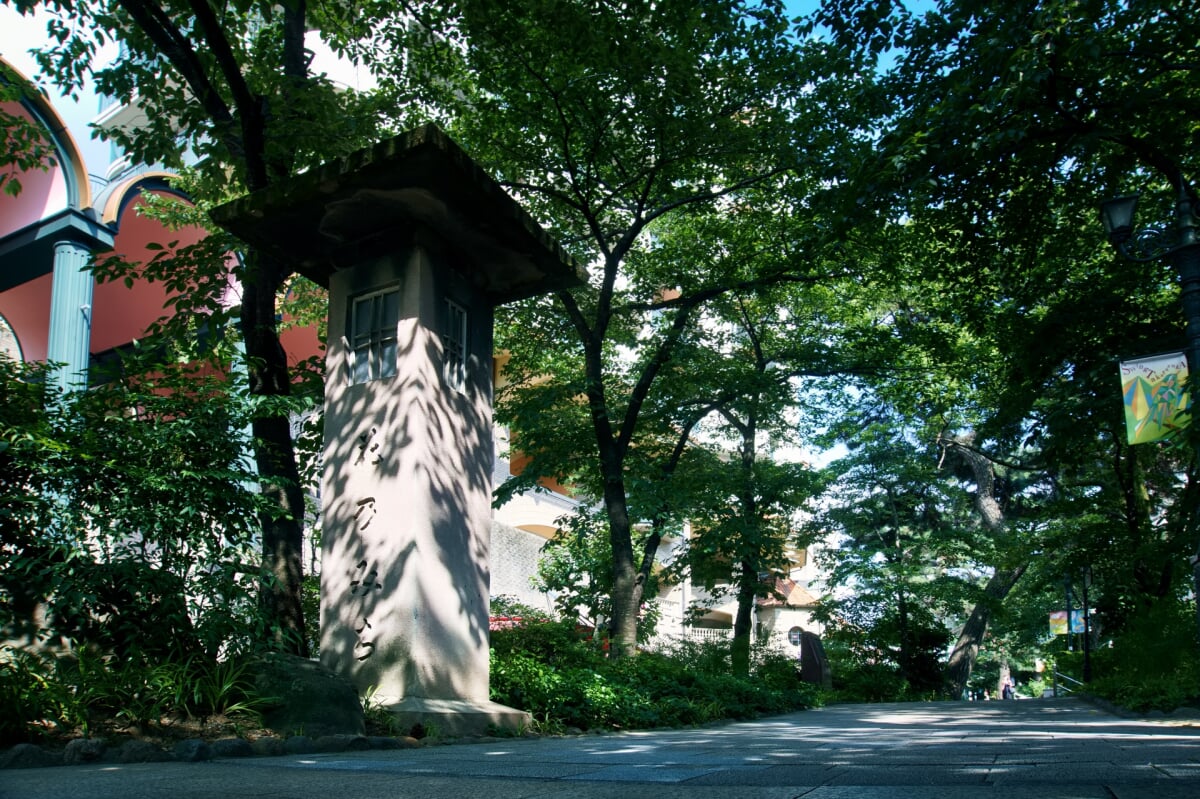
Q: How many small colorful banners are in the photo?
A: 3